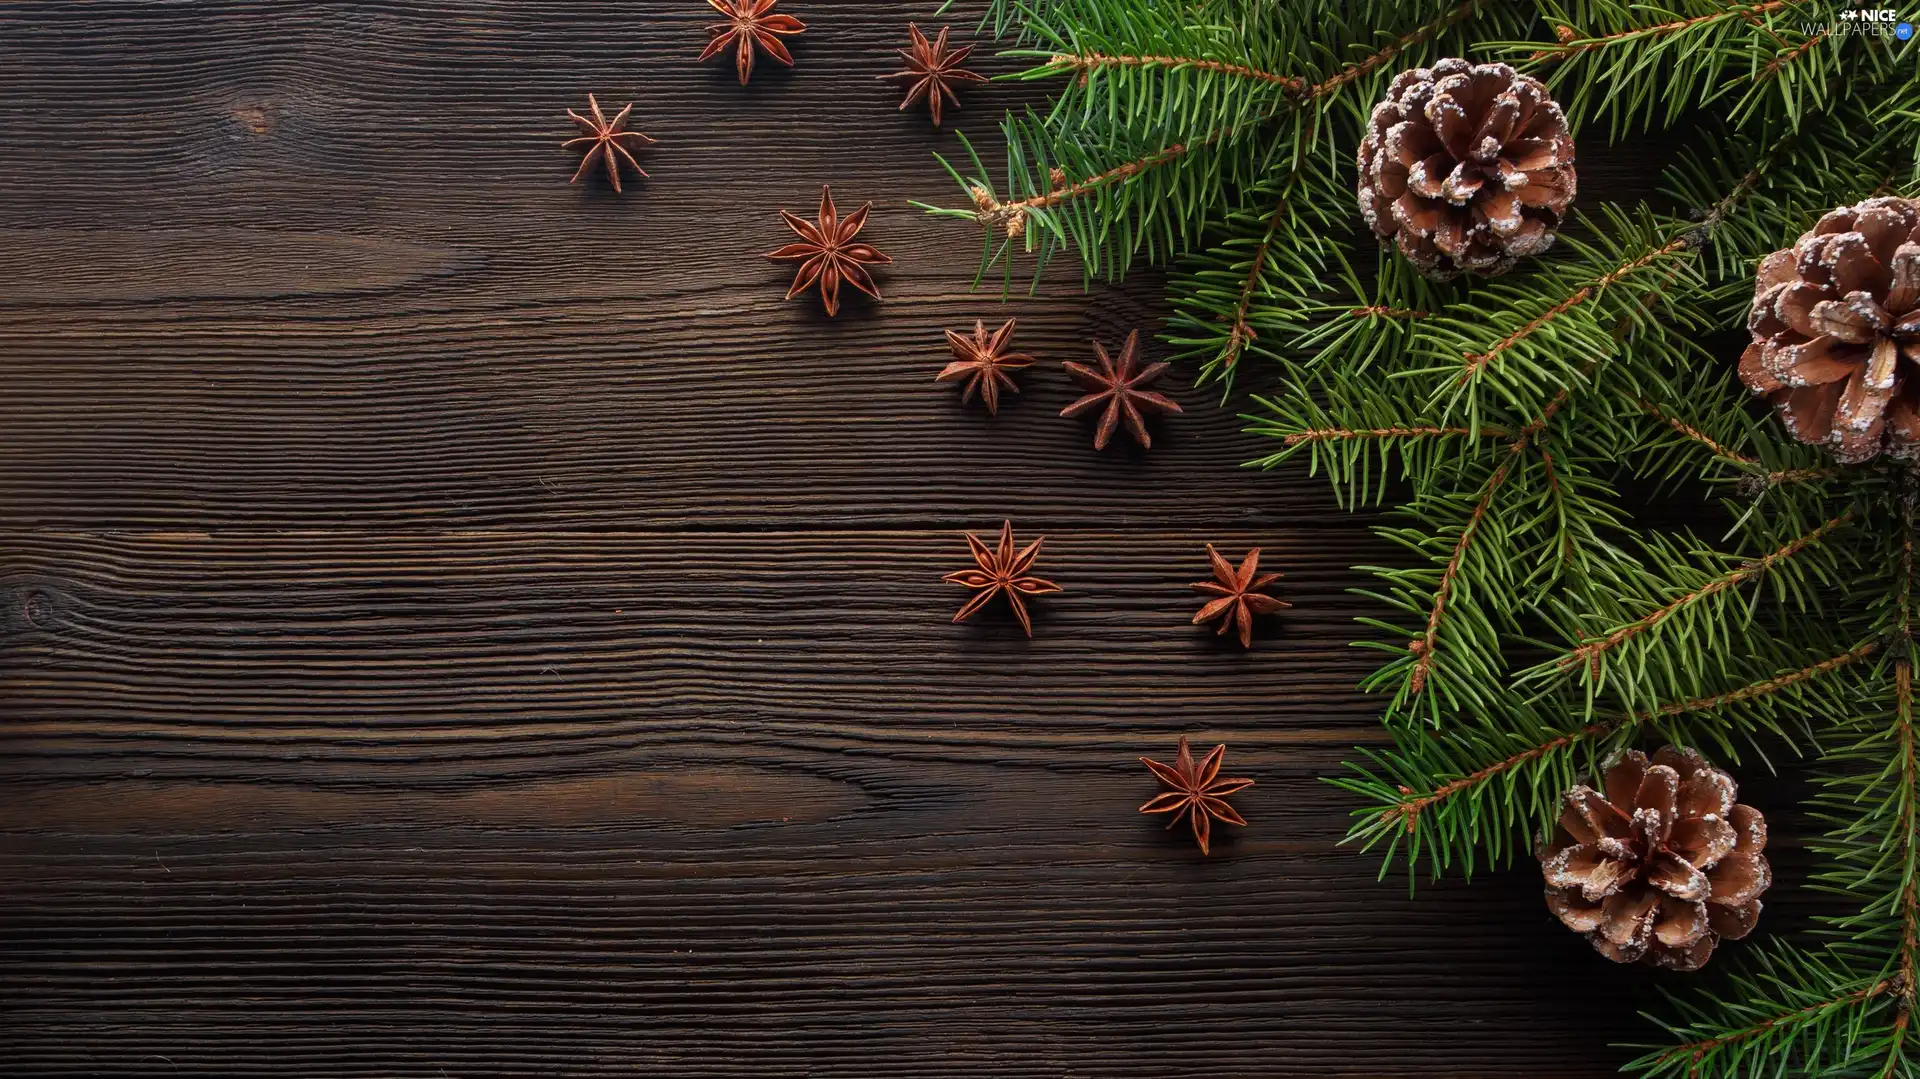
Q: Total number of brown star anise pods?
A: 9